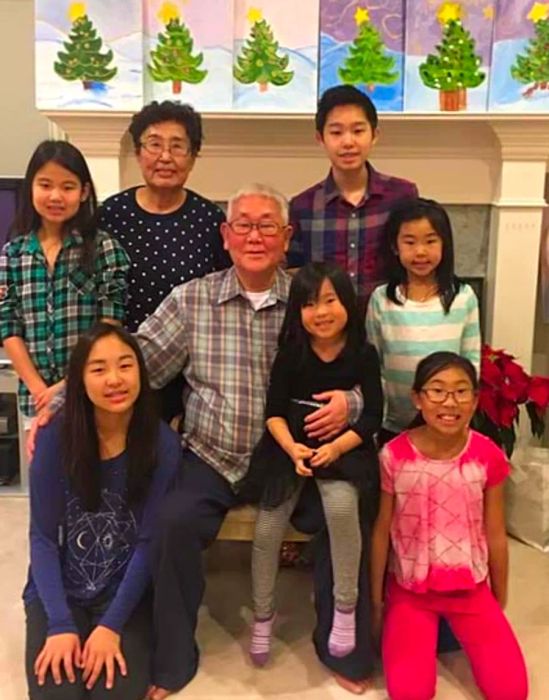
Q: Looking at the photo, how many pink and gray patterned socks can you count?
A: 2